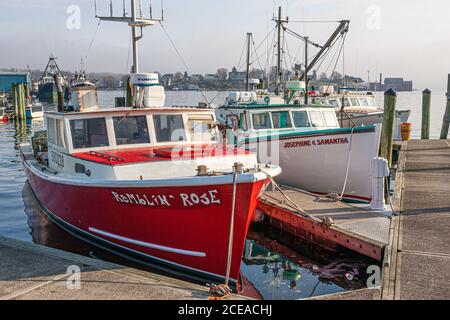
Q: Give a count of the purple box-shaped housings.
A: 0